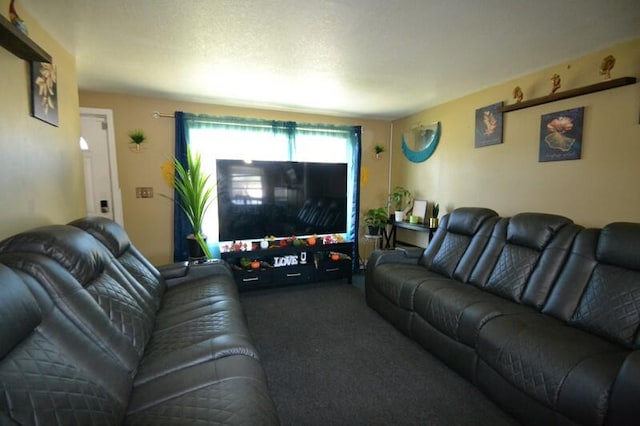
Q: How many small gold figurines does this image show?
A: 3